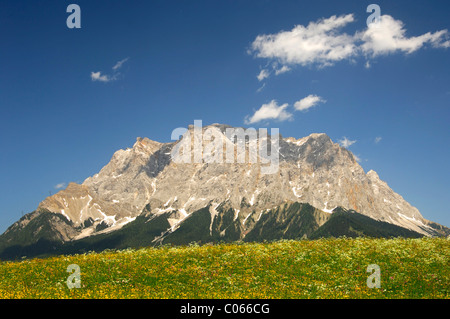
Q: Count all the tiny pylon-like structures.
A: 2